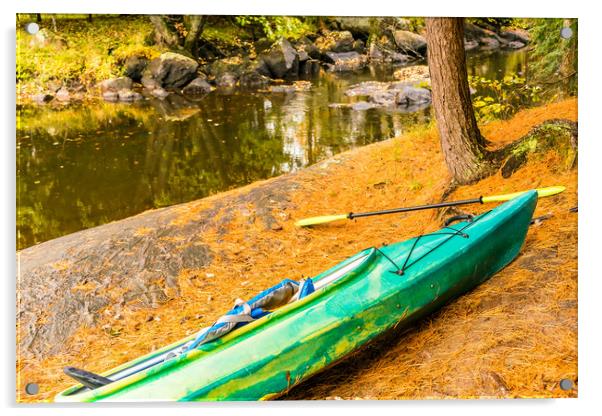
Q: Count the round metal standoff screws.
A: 4